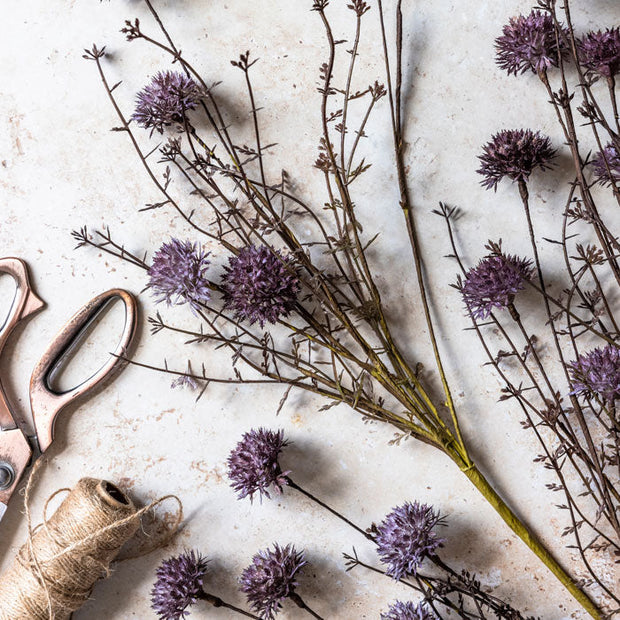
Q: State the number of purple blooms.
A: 14